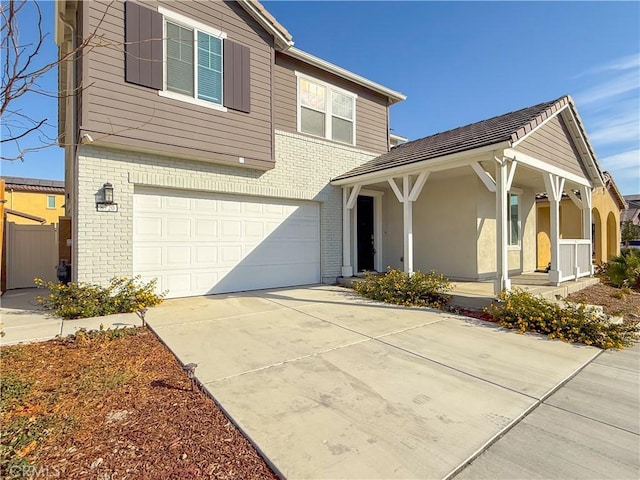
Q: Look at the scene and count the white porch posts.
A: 5